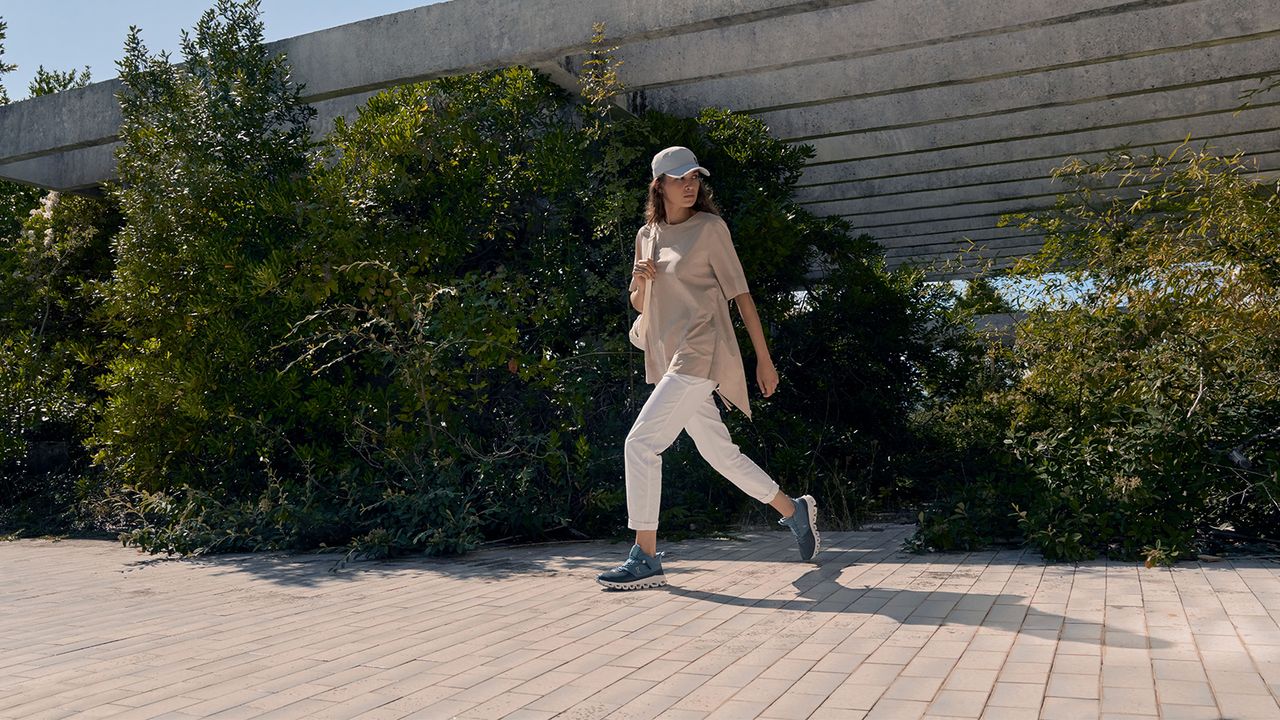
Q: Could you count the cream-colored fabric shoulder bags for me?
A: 1